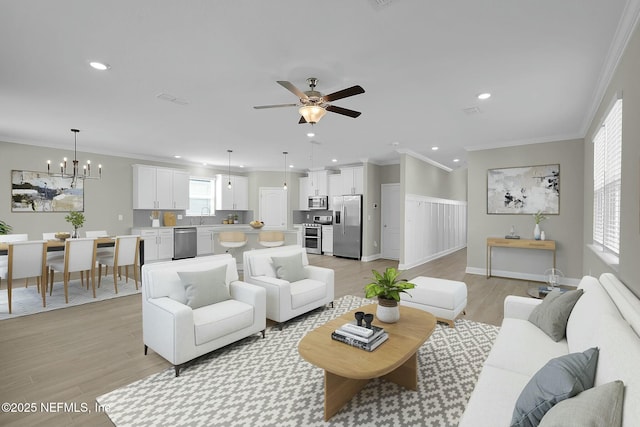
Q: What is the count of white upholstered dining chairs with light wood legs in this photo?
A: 6